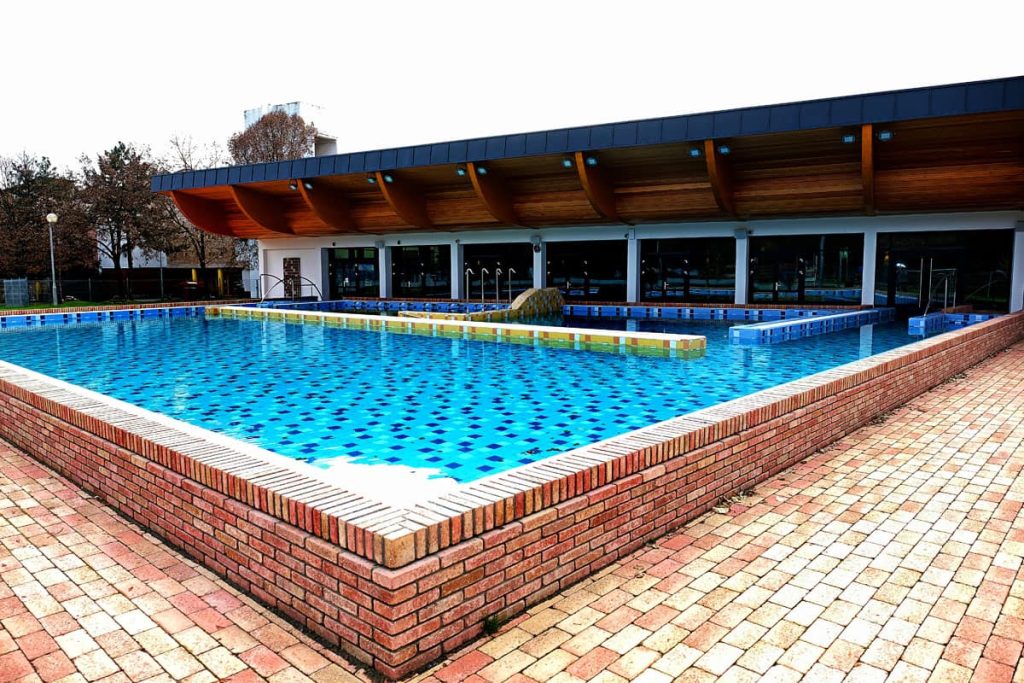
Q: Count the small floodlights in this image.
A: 12